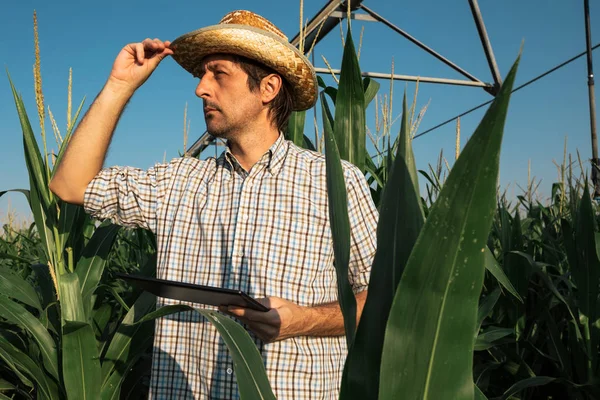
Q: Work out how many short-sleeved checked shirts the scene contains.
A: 1